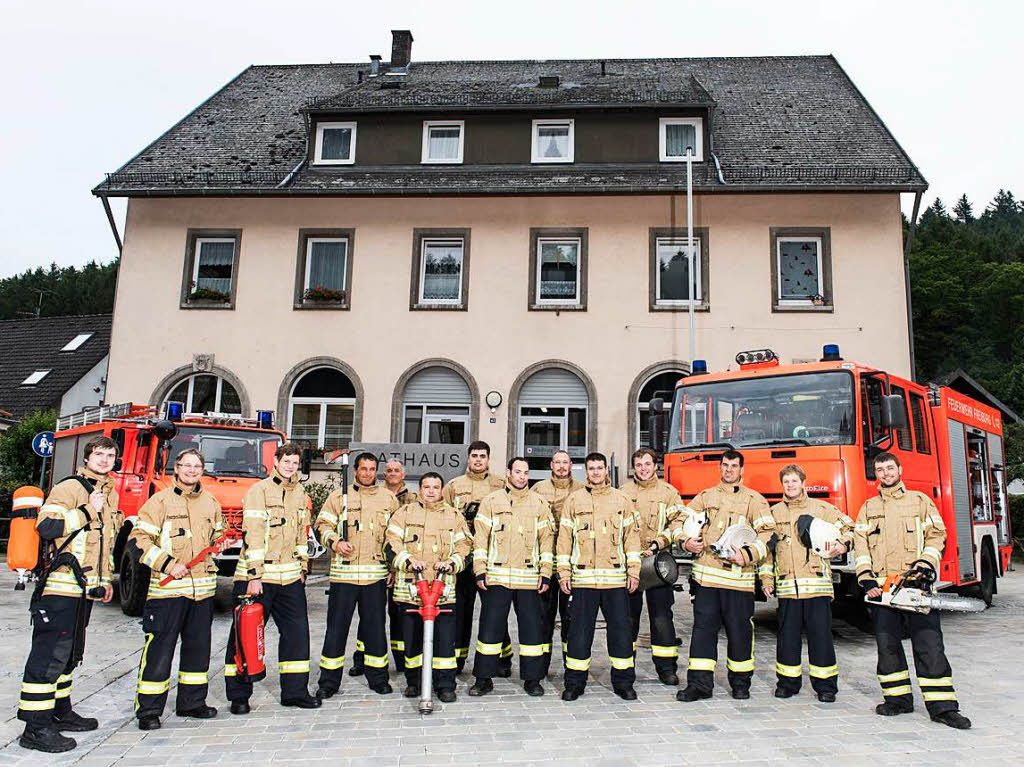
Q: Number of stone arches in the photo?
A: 5